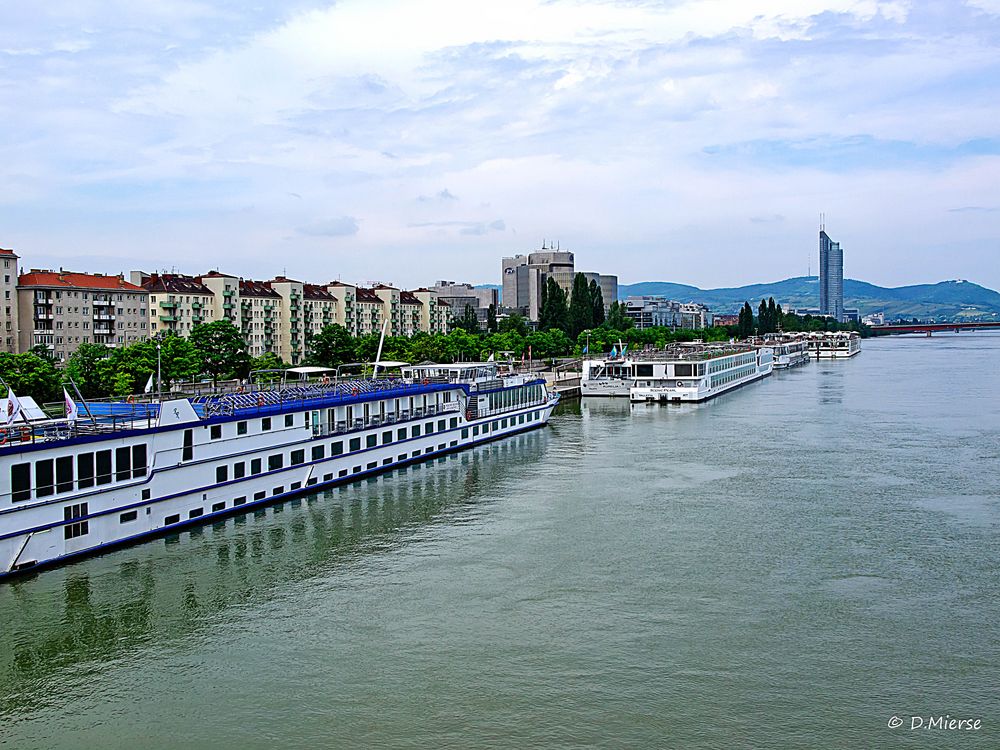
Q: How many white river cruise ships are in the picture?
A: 5